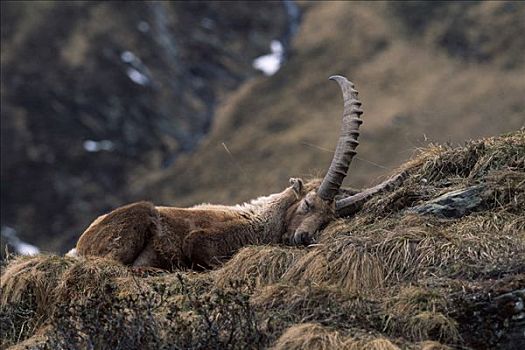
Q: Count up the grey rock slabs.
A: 1